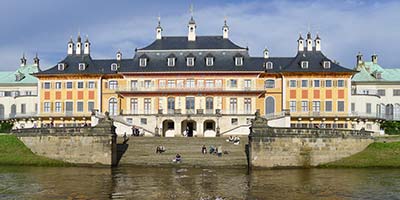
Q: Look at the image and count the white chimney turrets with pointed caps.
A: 11